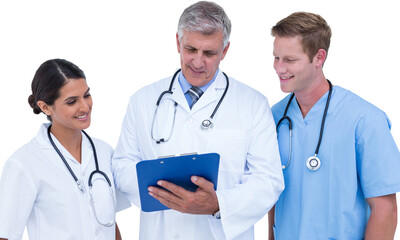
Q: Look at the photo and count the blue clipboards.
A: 1